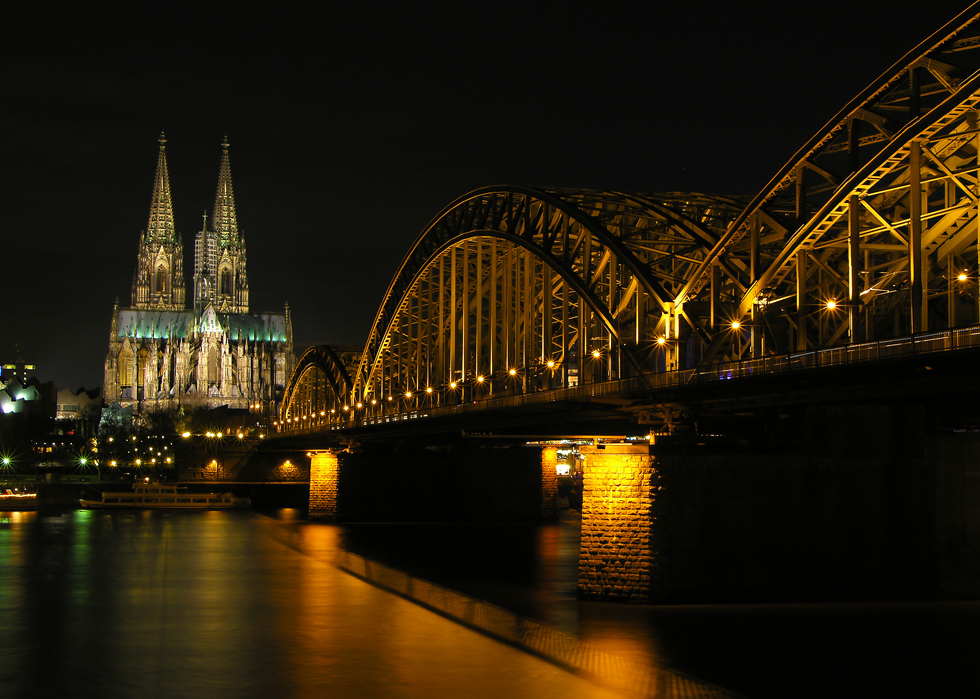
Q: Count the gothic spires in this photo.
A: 2